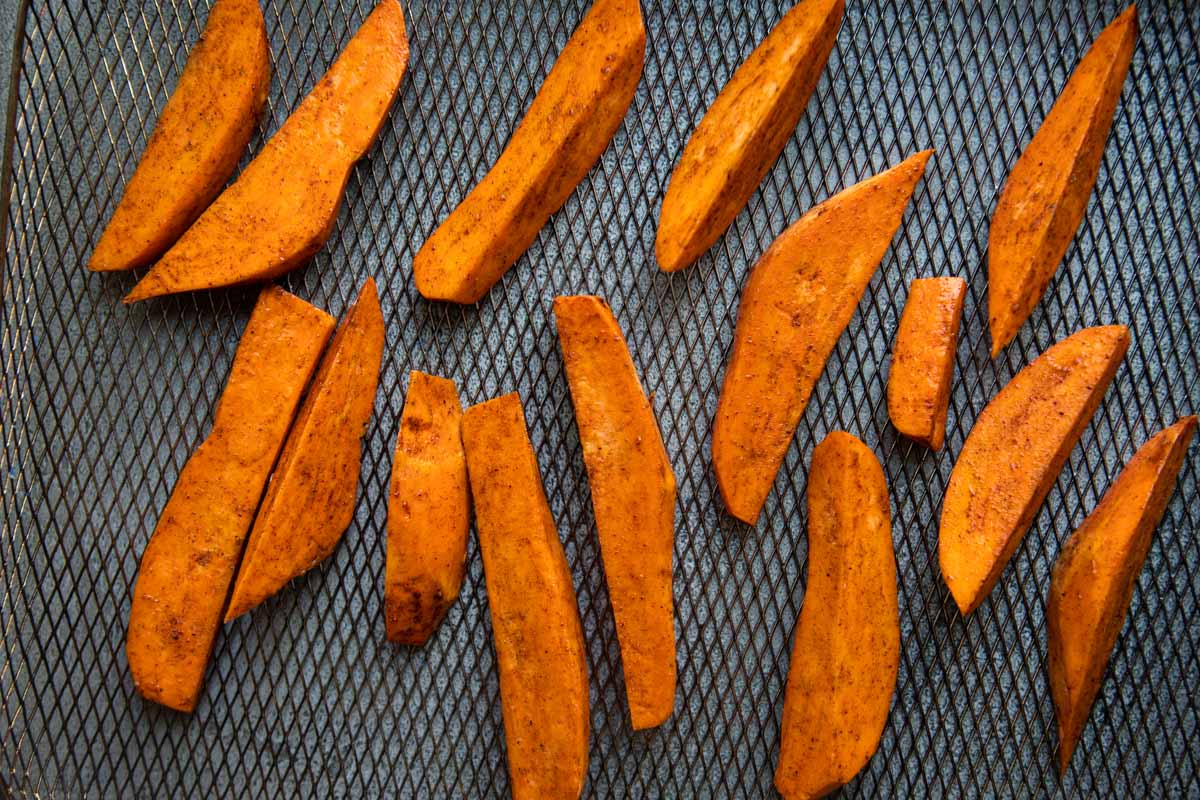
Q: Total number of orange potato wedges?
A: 15